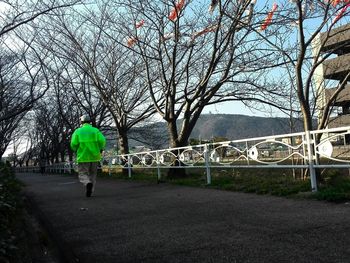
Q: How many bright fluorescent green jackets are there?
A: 1